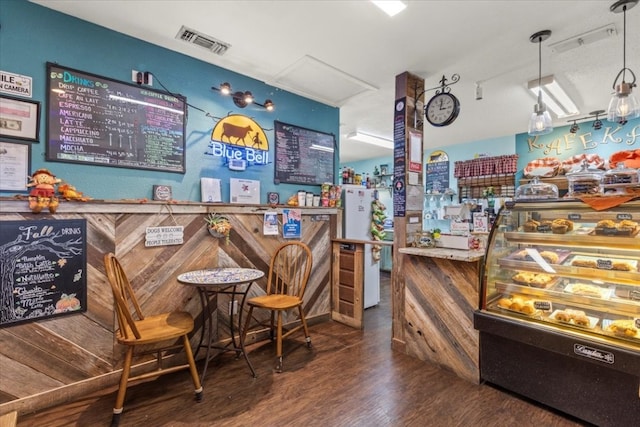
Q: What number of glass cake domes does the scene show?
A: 3